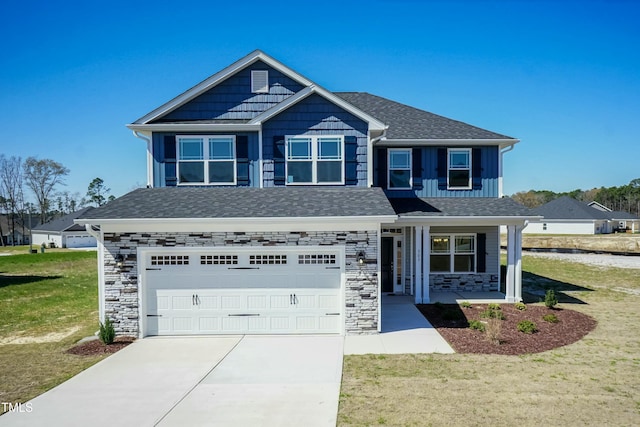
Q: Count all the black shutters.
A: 9